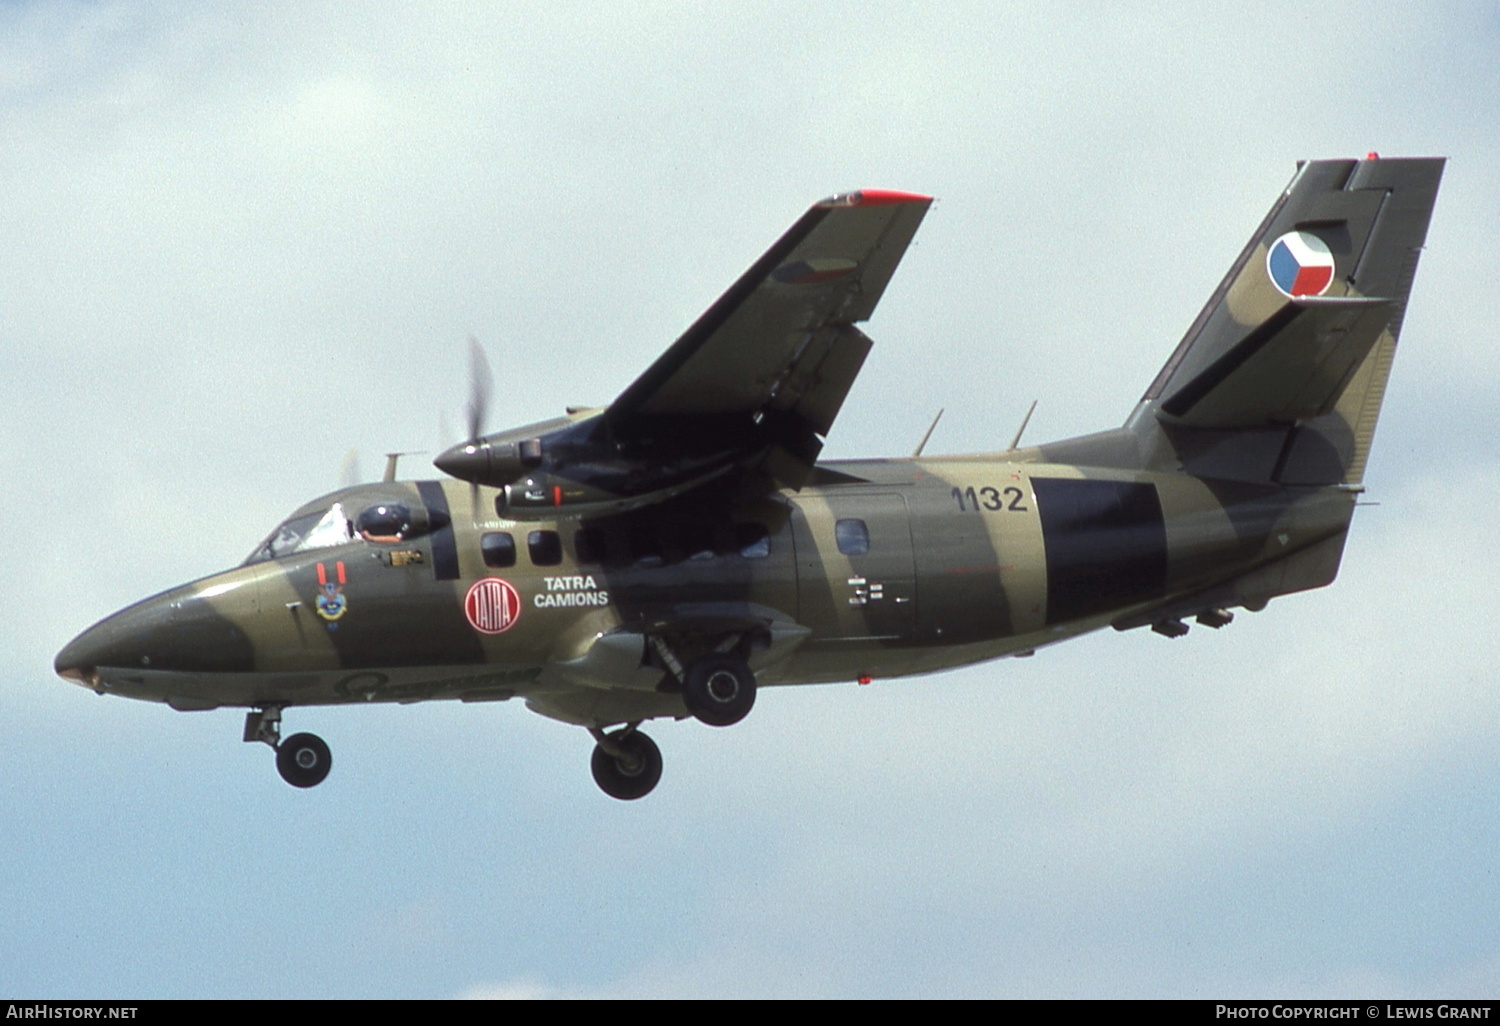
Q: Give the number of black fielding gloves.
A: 0